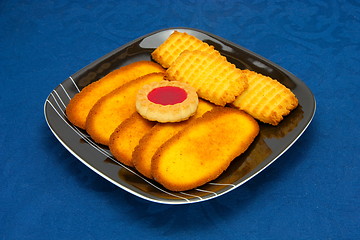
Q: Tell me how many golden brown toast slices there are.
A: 5